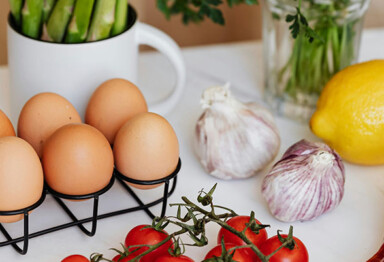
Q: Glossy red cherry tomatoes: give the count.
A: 7